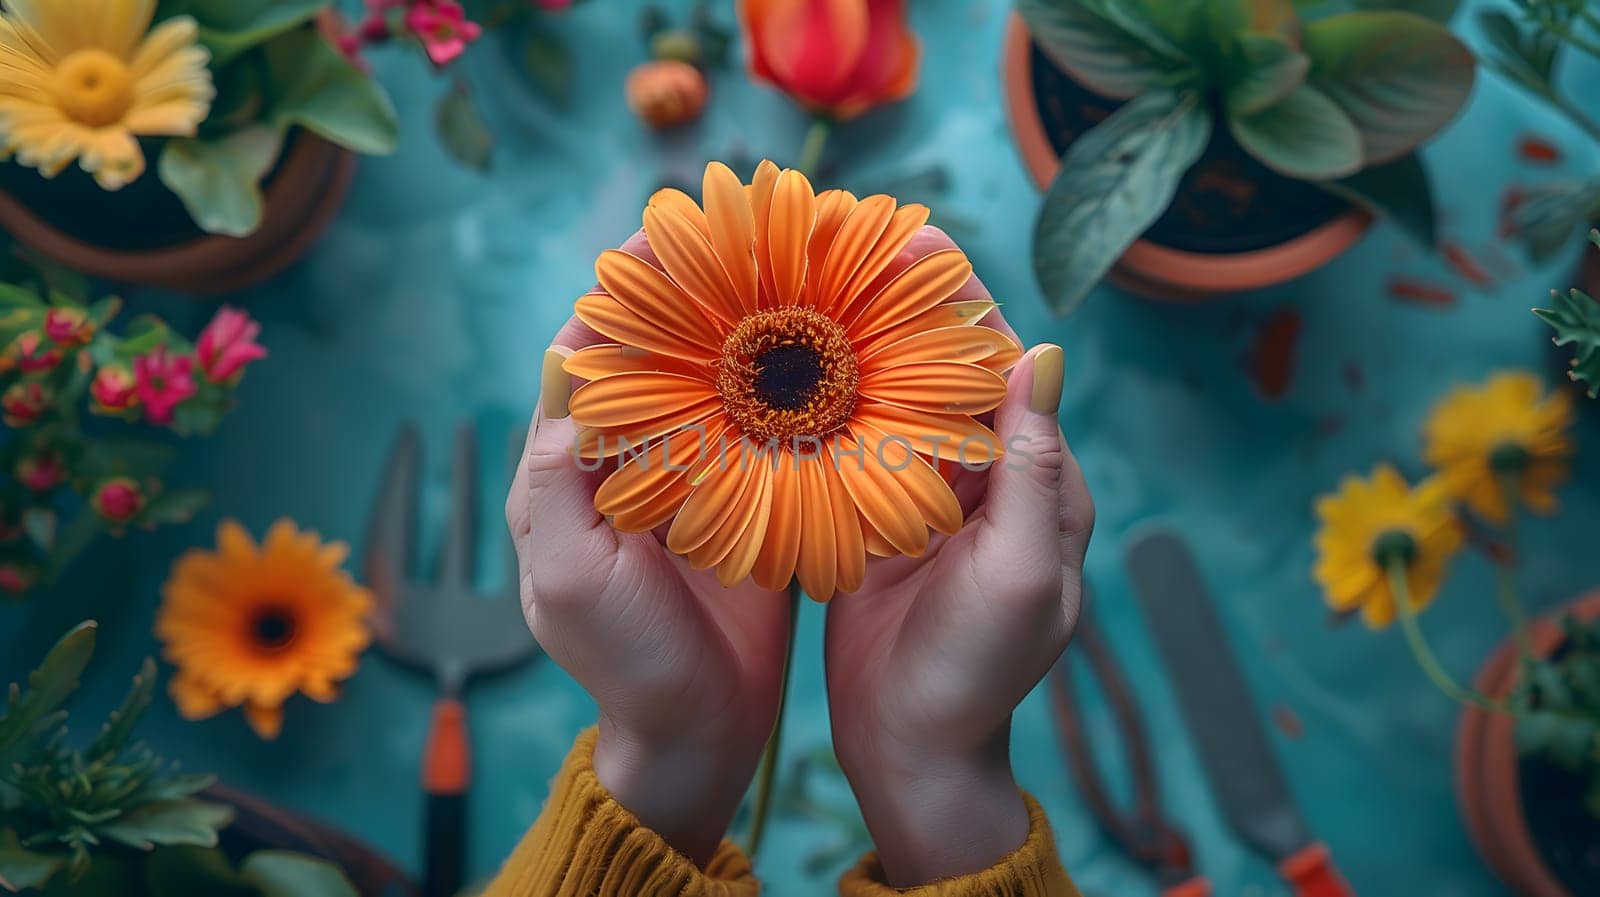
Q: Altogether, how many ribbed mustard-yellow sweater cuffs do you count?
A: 2